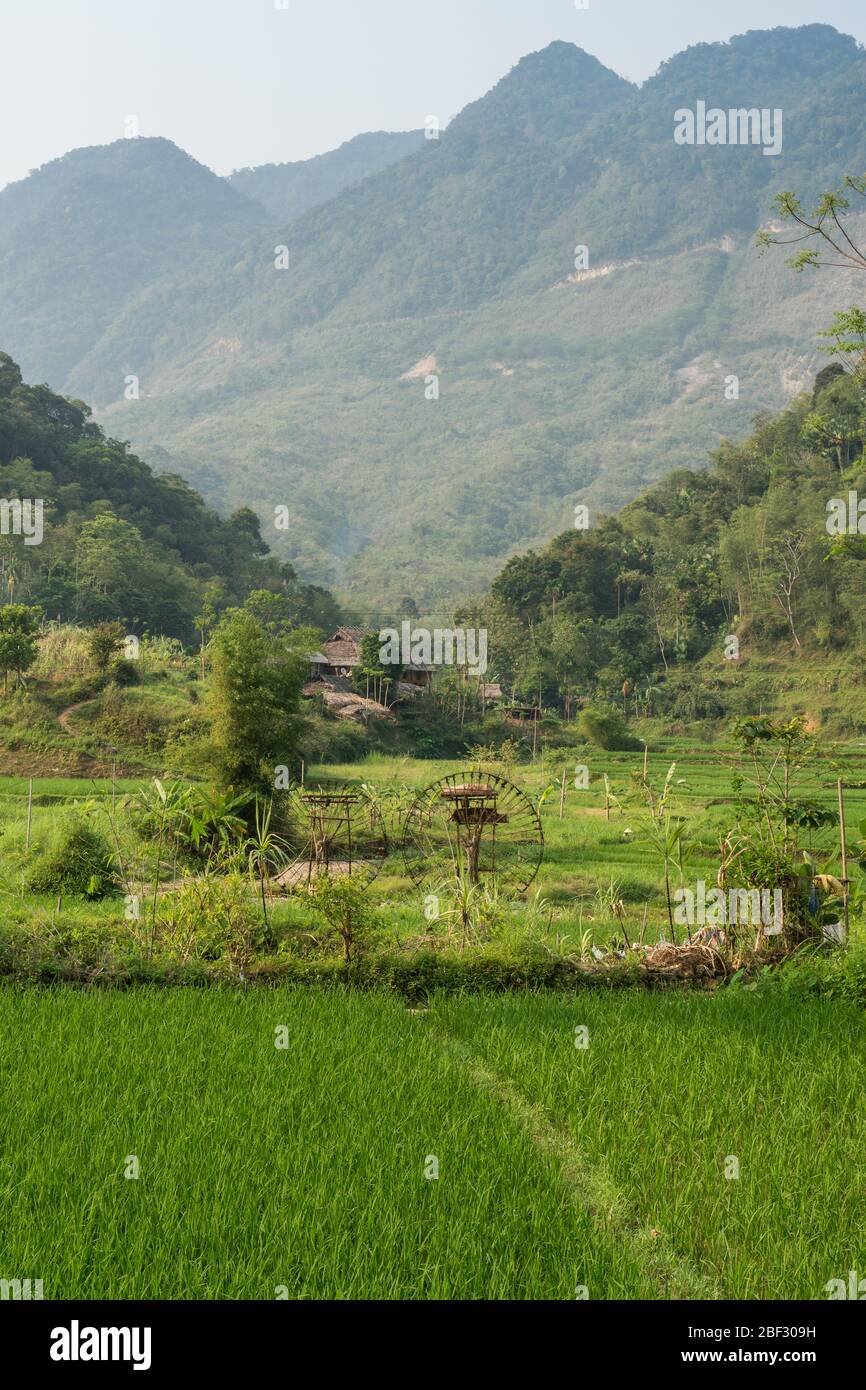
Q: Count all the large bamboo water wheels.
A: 2